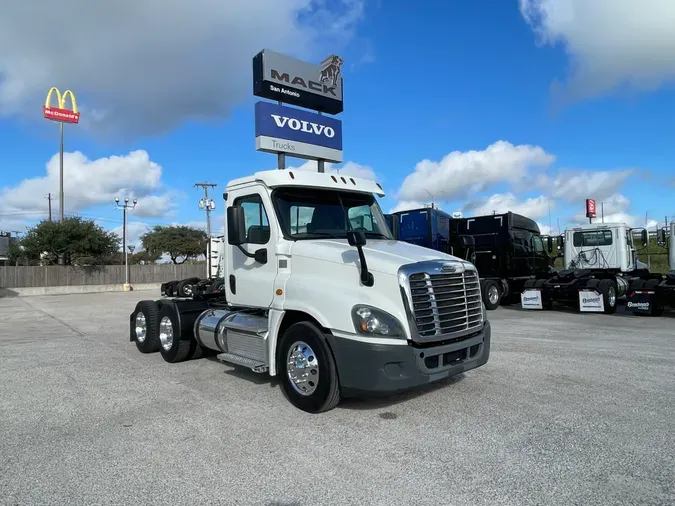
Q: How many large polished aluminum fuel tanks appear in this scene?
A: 1